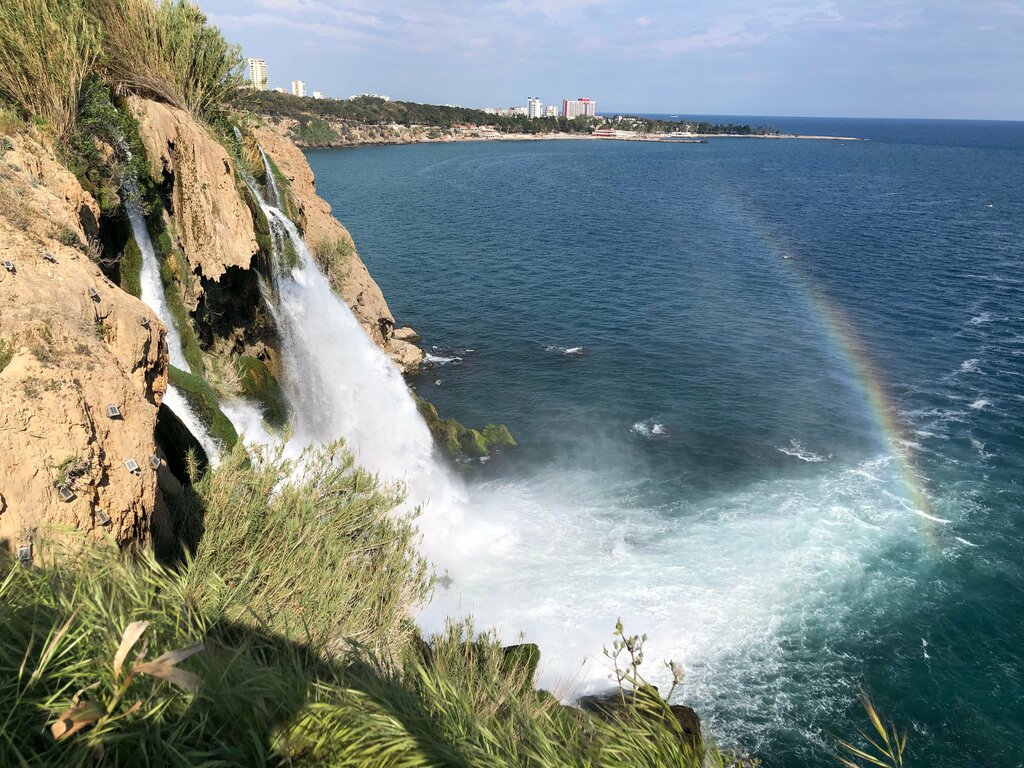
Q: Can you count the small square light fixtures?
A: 10